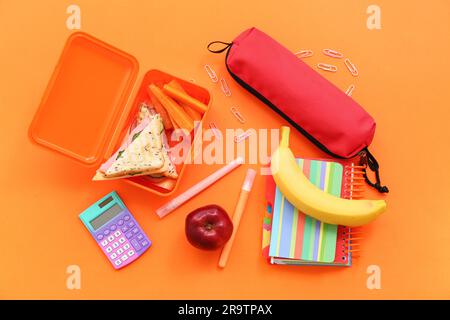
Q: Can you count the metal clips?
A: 10